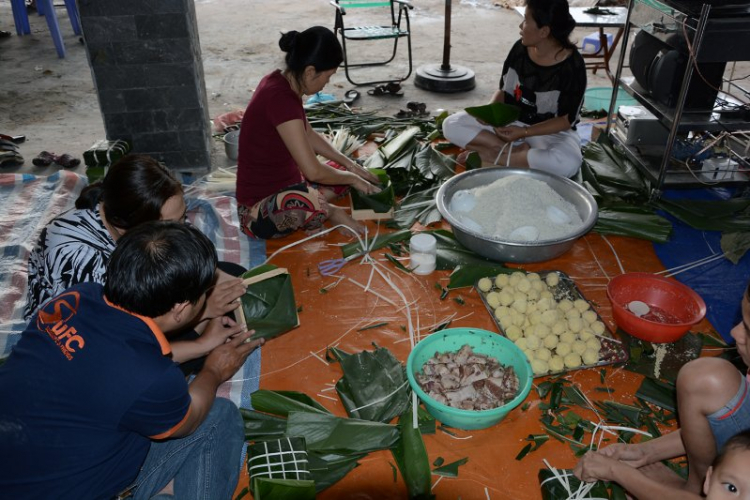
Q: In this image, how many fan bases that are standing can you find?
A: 1